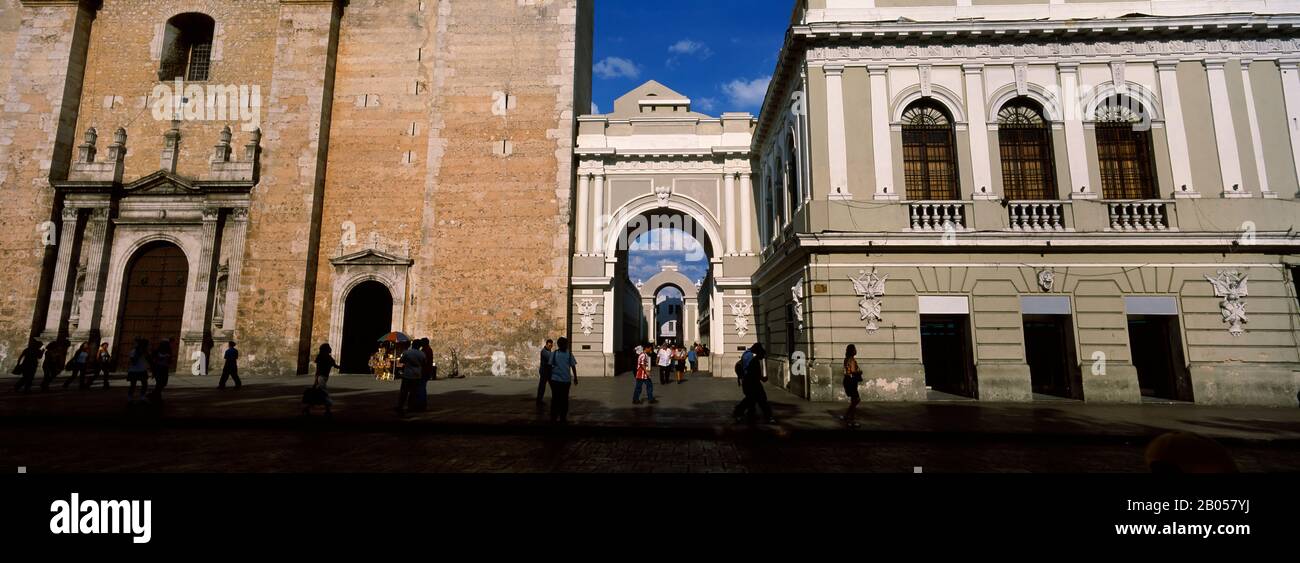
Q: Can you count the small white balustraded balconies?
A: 3